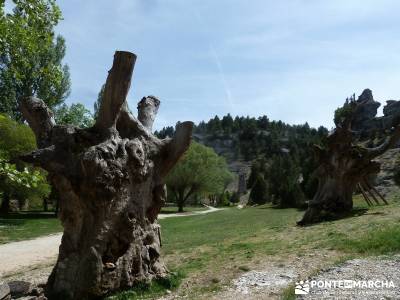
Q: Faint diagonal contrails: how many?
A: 1